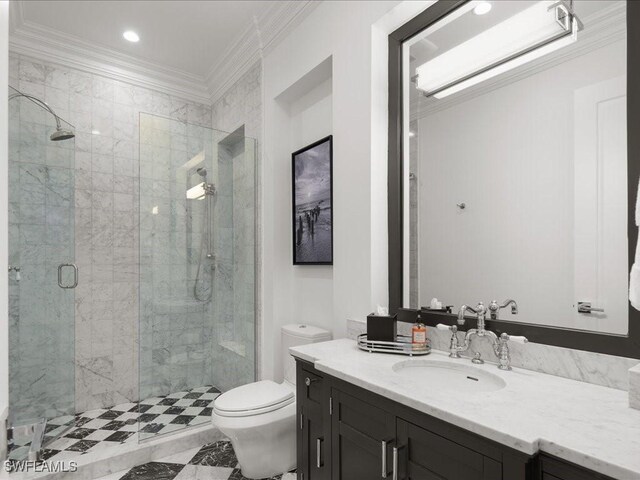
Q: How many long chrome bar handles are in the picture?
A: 3